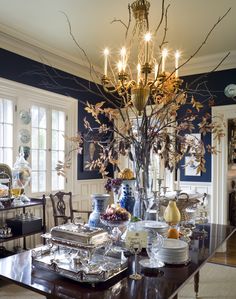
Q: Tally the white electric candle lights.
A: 8